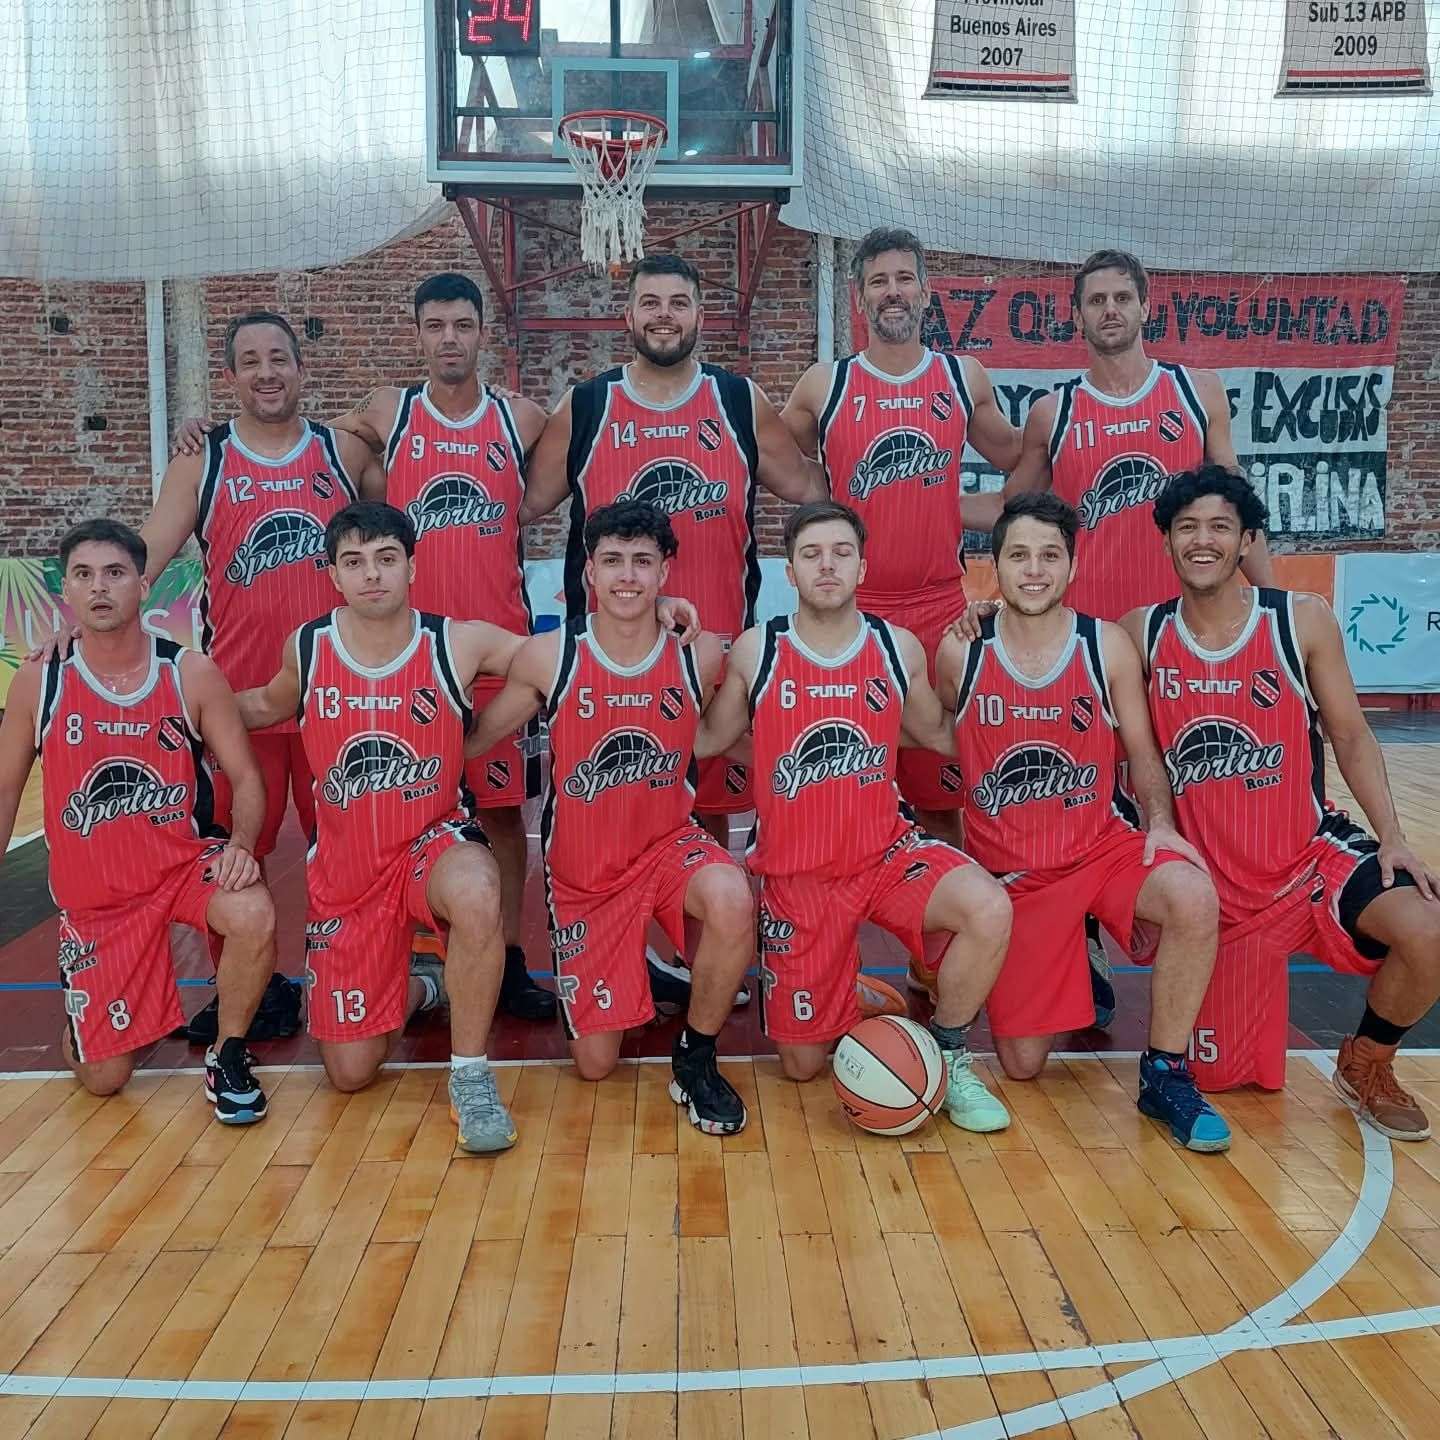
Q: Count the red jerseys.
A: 11